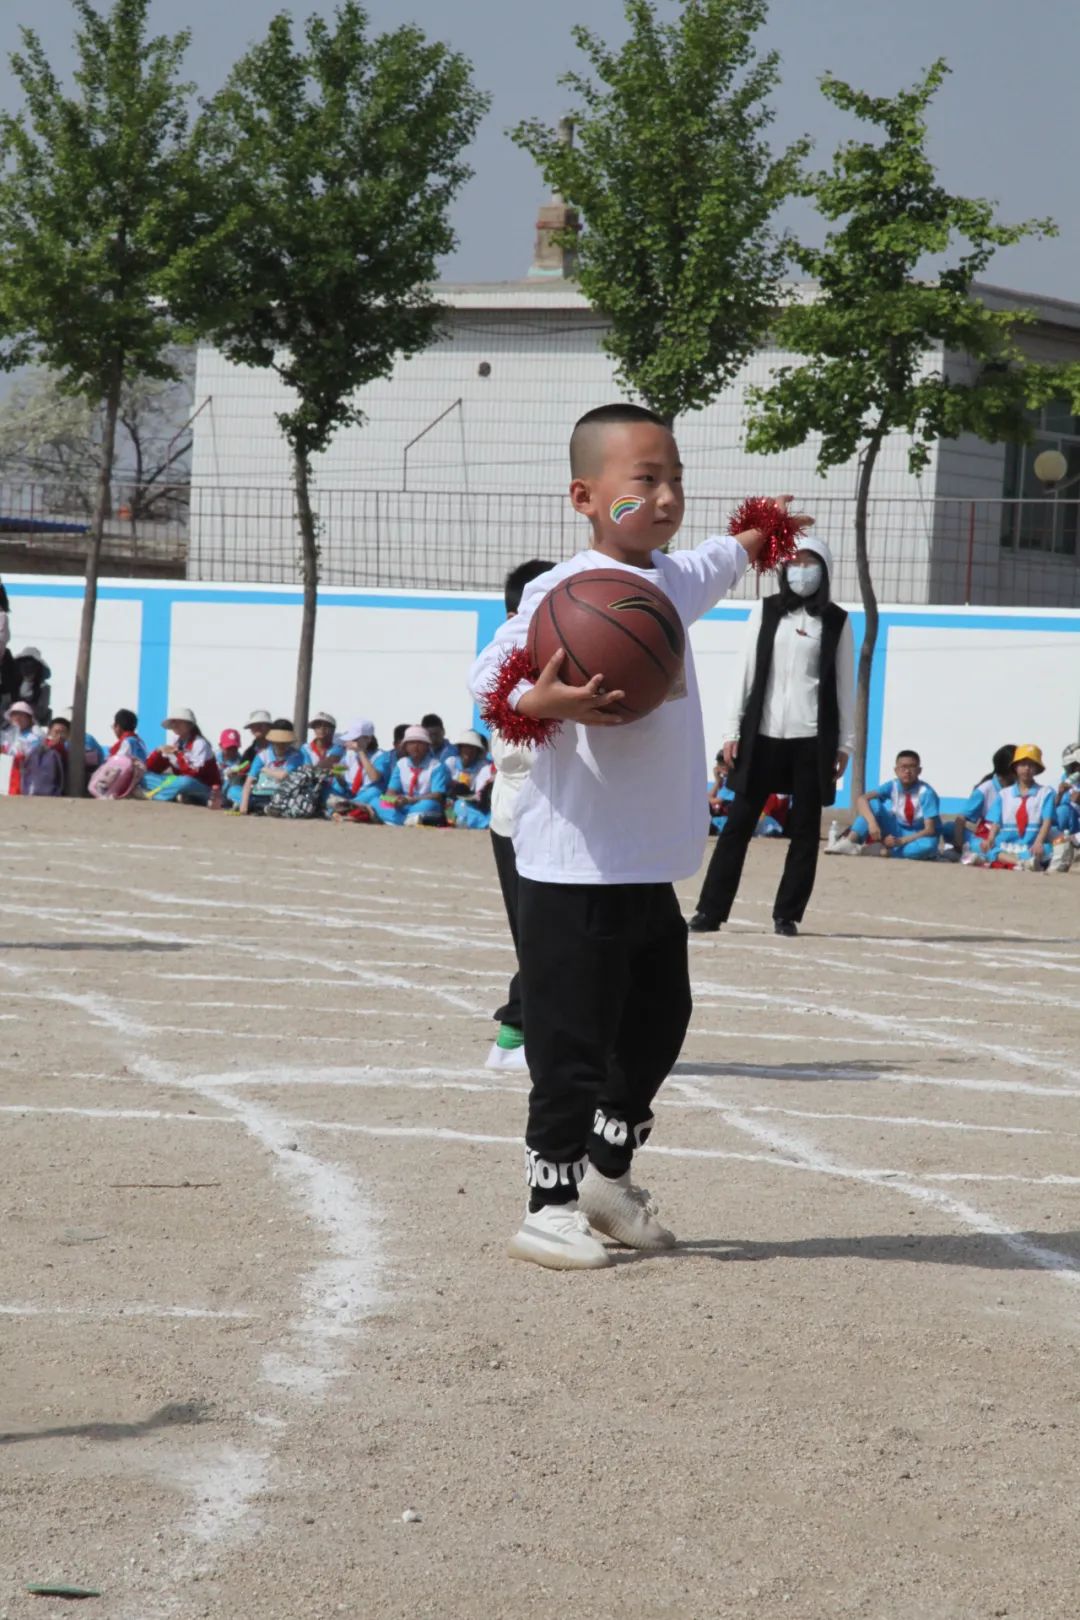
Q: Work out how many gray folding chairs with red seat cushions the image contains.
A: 0